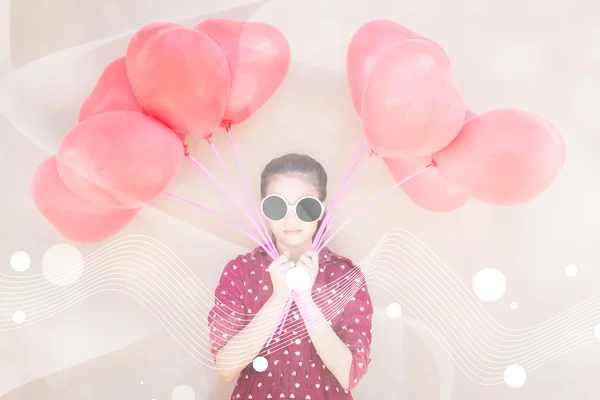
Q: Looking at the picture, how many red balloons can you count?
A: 9